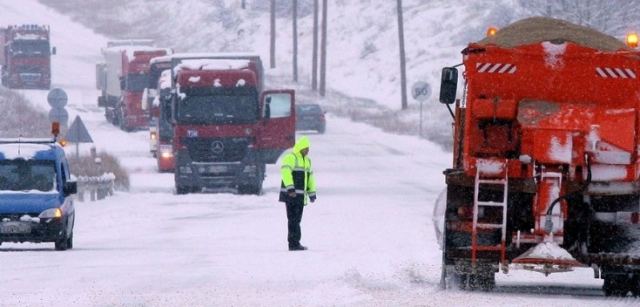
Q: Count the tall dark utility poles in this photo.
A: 5